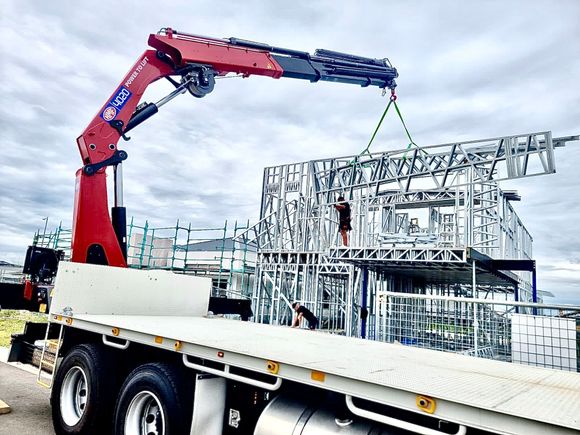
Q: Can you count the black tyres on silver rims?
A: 2